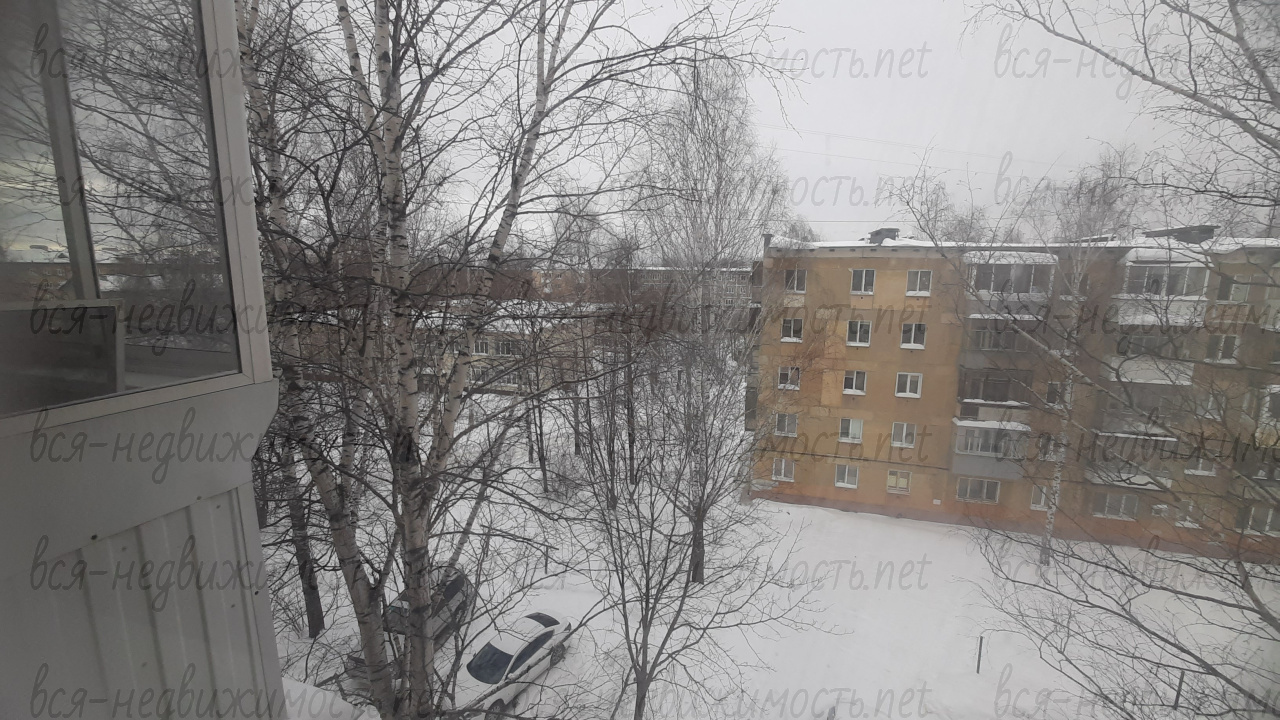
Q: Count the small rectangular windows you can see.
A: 15